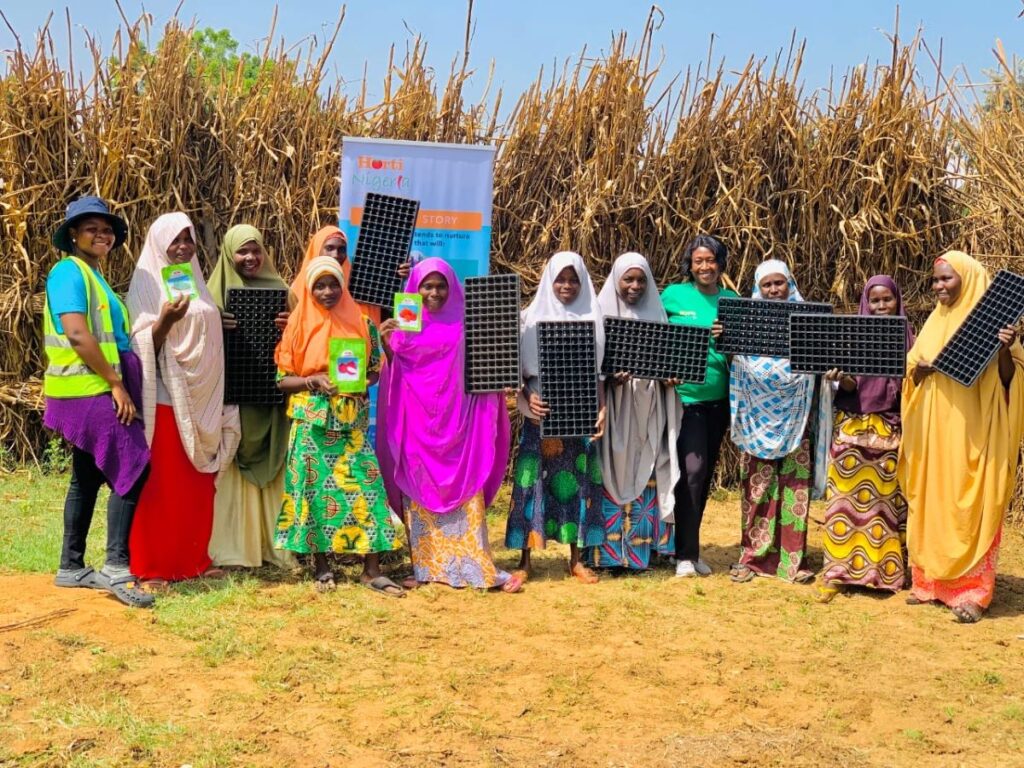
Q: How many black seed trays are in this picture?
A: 8